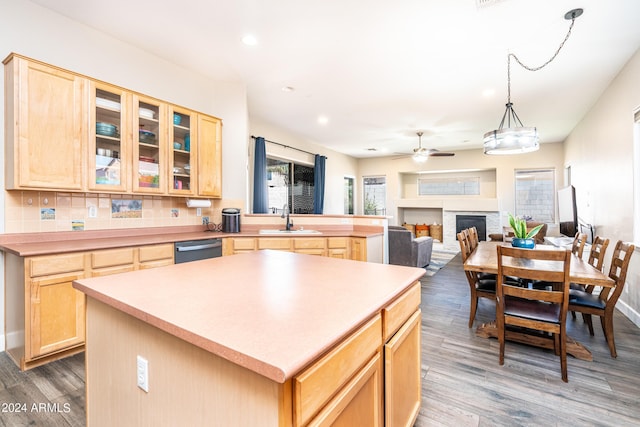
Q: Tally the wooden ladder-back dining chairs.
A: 8